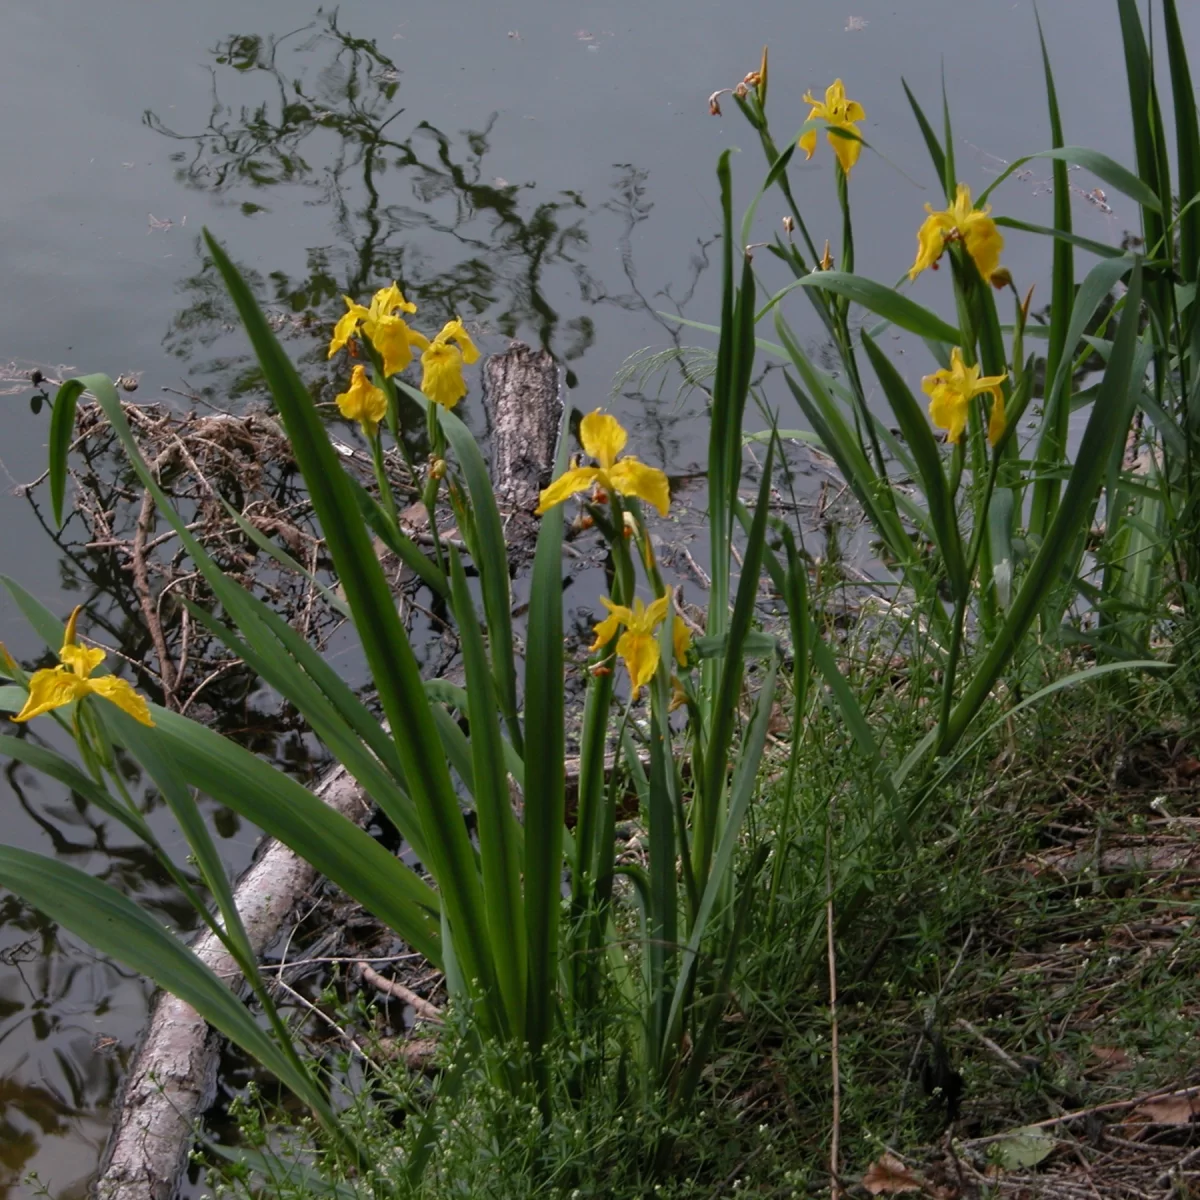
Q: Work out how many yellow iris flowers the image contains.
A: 9